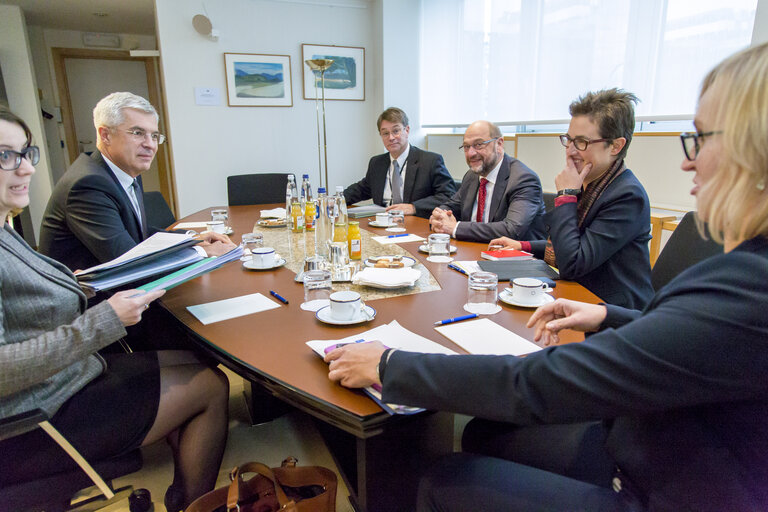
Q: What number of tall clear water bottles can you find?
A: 4